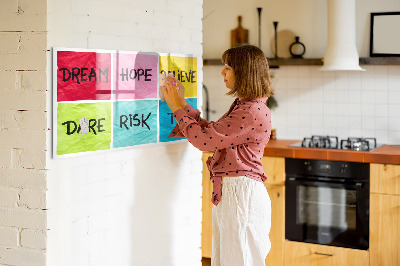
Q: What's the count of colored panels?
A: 6